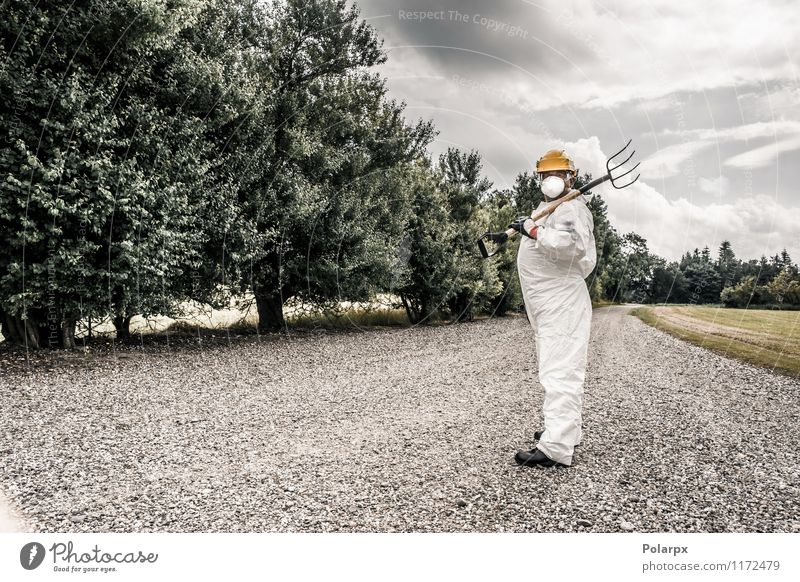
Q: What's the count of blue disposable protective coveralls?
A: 0